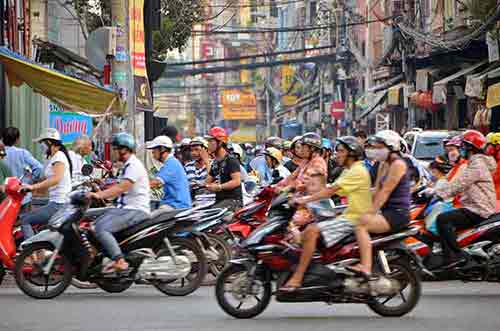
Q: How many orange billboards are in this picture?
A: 1